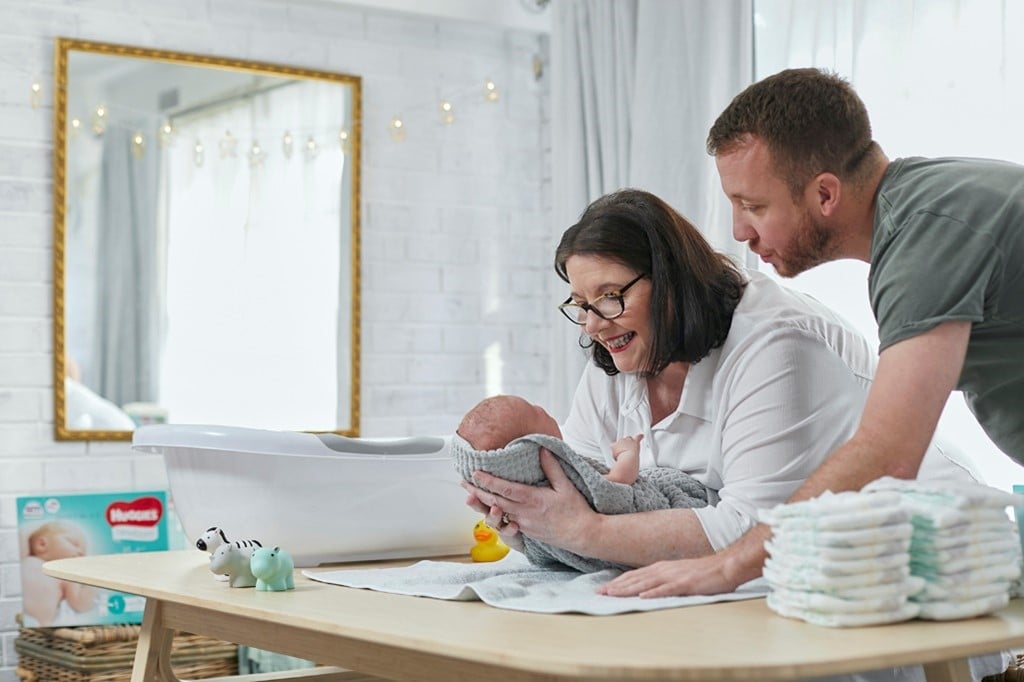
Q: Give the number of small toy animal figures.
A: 4